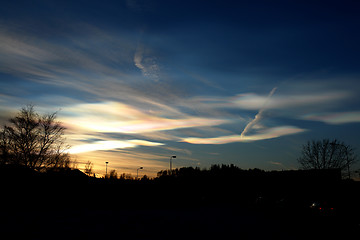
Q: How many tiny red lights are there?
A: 2